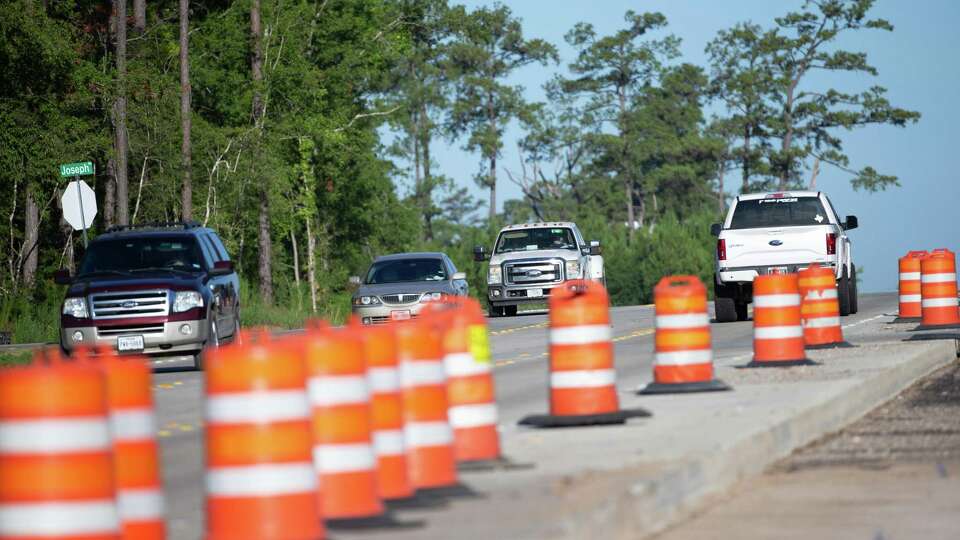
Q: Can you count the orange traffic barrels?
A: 13